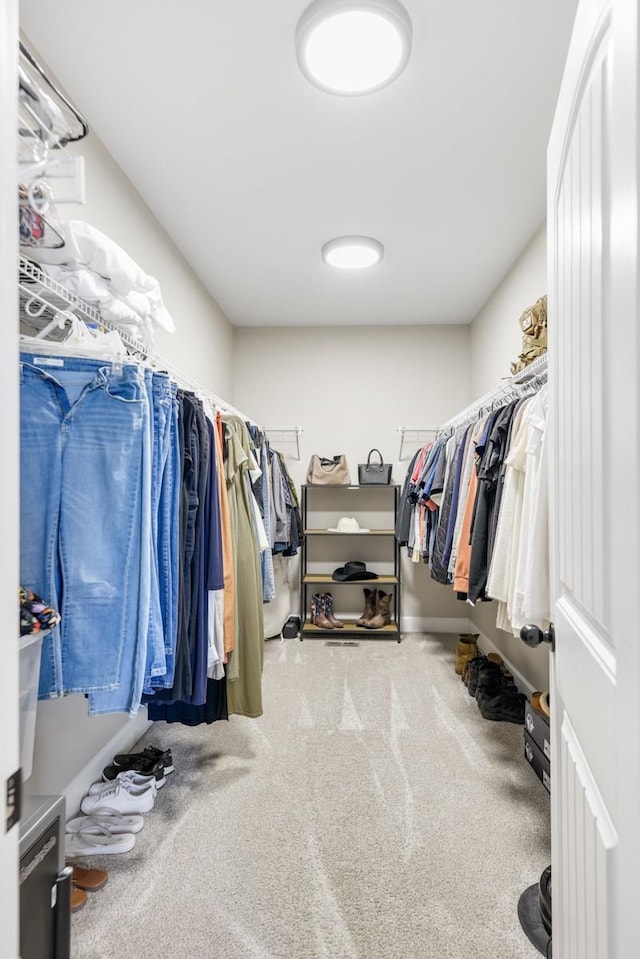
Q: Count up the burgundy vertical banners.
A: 0